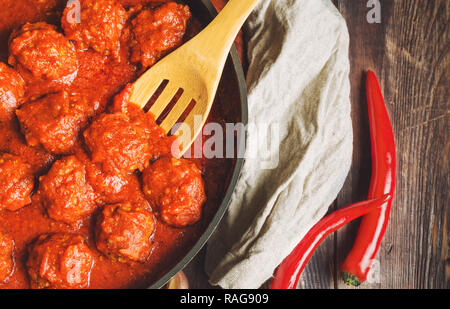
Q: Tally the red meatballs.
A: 12